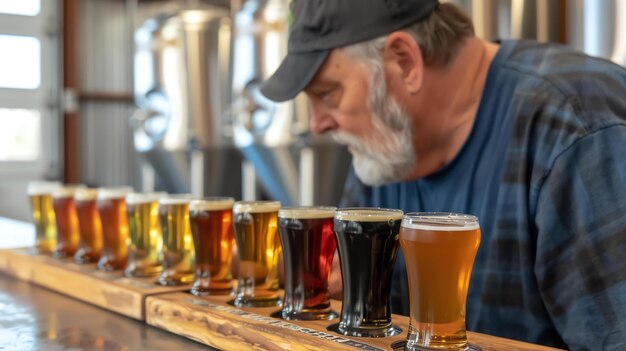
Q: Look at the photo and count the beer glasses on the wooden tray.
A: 11